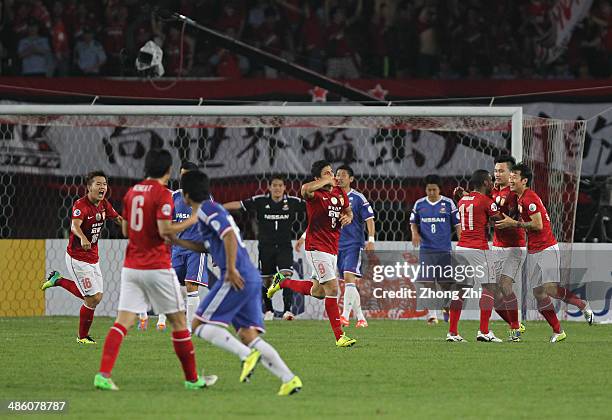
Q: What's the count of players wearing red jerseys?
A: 6